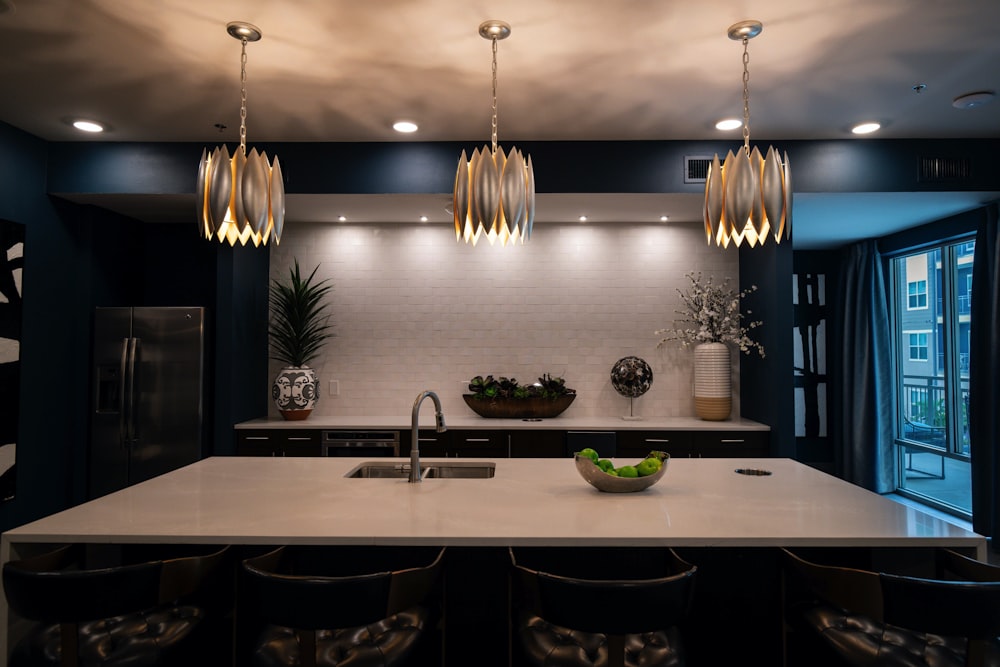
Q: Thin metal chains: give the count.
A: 3